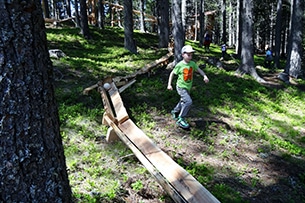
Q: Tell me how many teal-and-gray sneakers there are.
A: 2